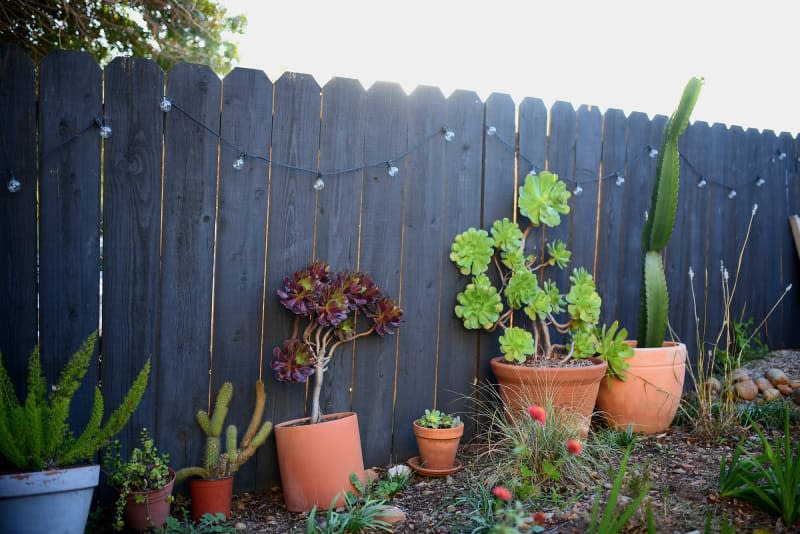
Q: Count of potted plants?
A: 7